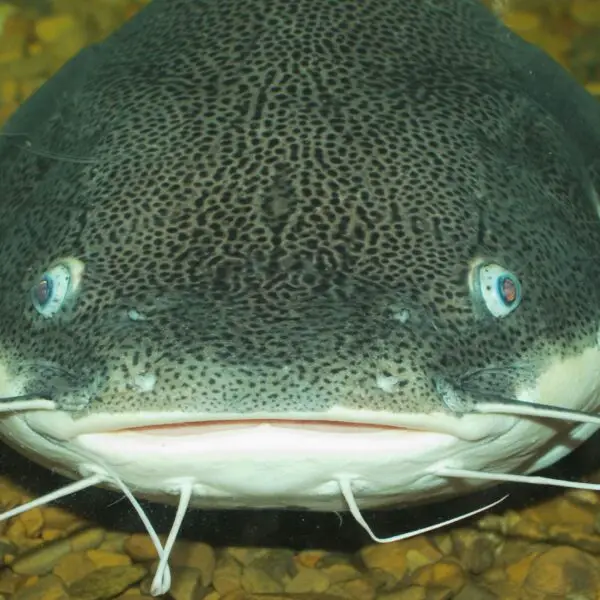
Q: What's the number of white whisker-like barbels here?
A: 6